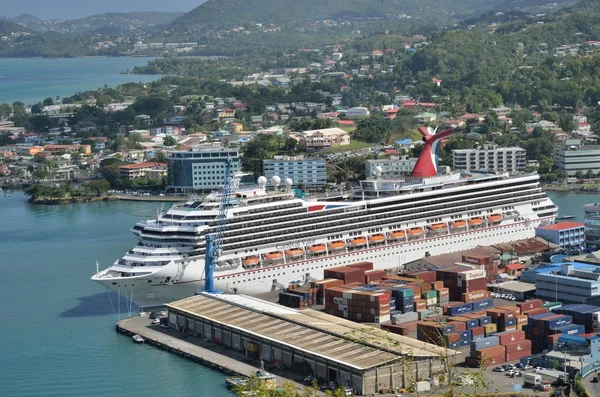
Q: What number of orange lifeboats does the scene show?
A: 13